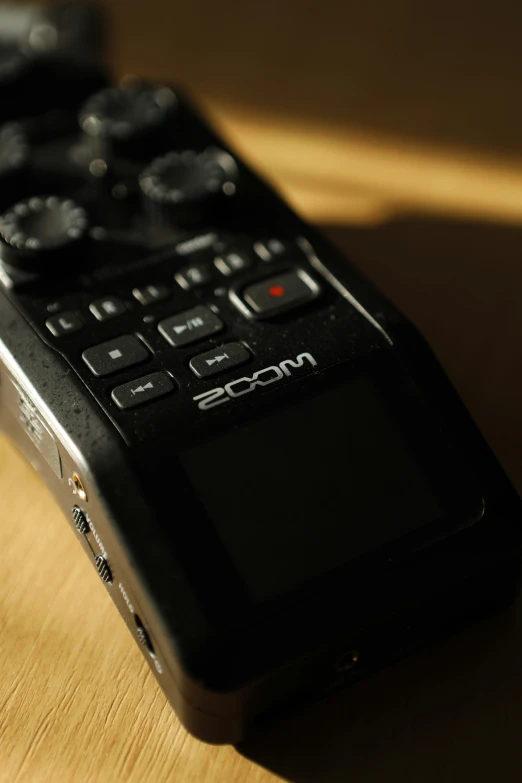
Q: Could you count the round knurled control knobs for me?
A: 4